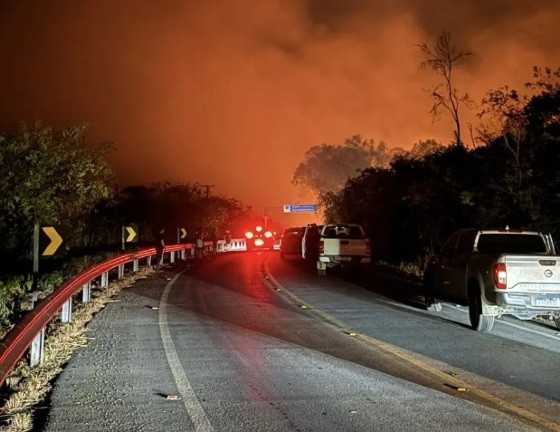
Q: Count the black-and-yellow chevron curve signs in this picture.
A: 3